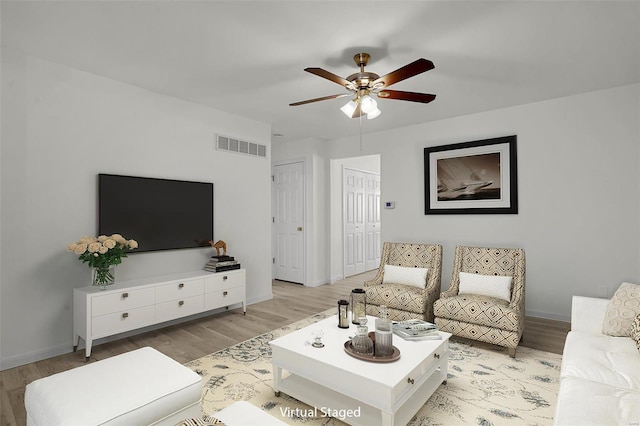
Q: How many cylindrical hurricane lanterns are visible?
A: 2